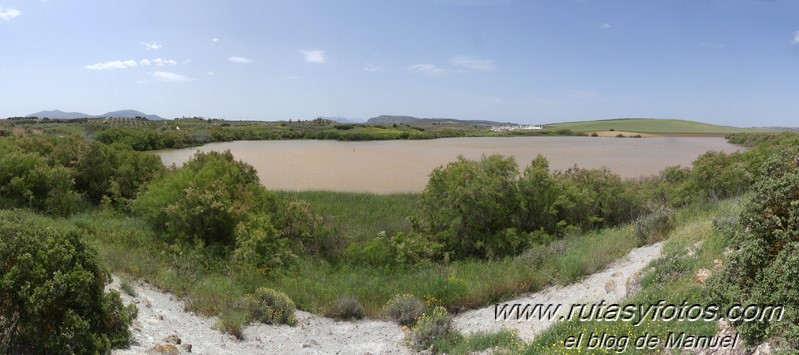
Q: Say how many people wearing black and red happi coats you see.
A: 0